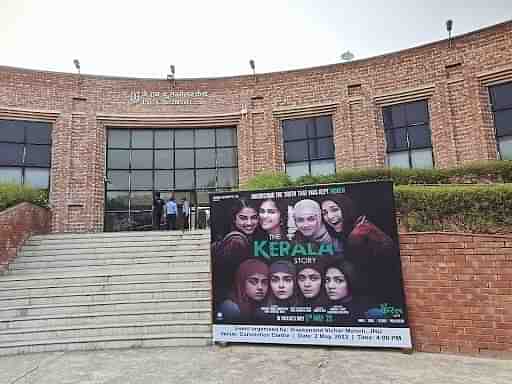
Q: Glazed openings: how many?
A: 5